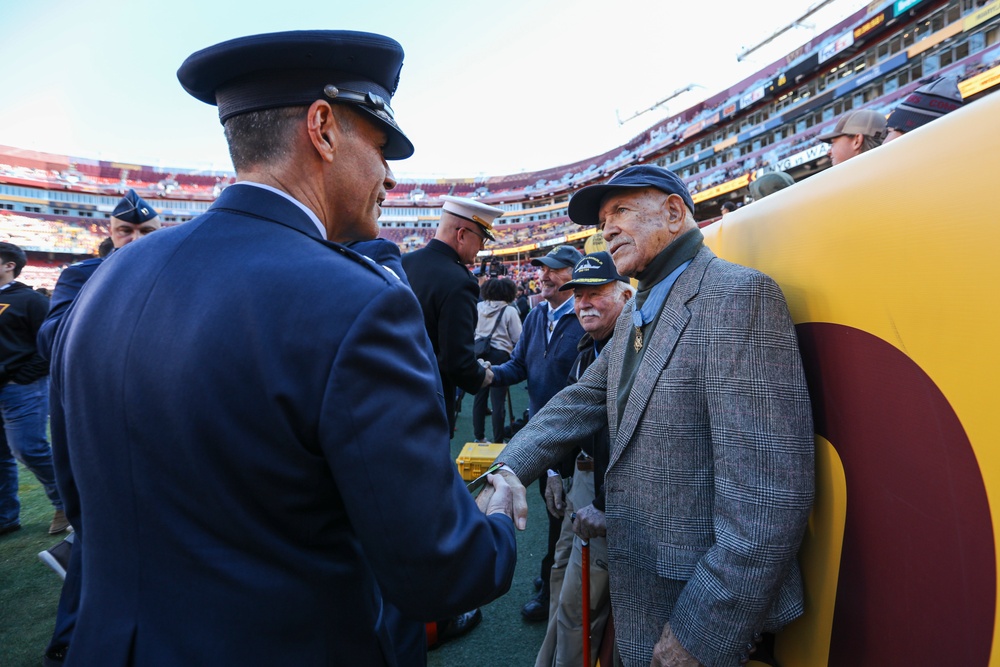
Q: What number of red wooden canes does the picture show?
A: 1